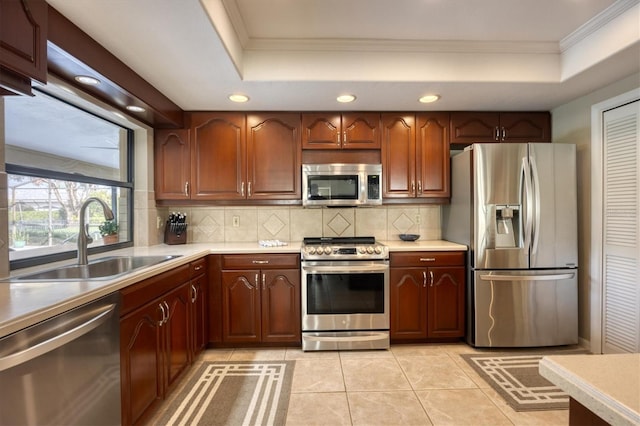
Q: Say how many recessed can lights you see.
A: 5